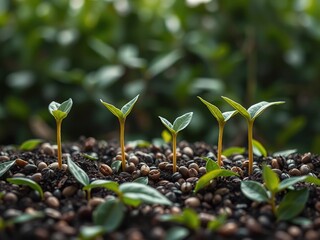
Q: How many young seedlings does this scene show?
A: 5